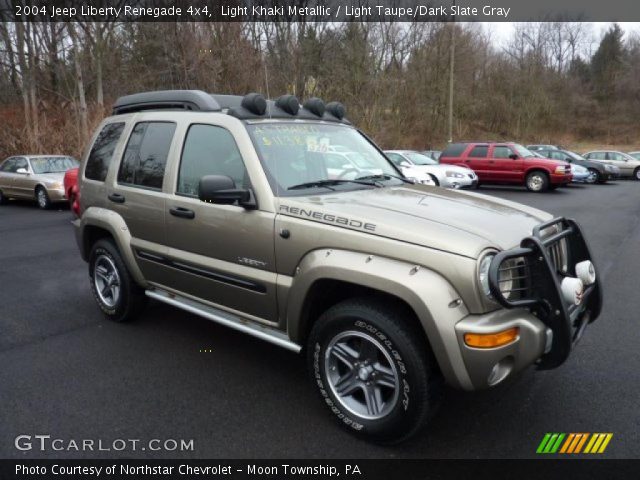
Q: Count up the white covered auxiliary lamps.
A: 2